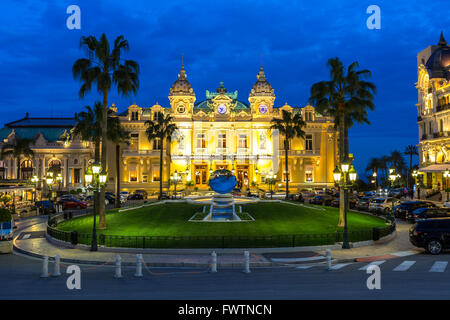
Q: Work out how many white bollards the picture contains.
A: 7